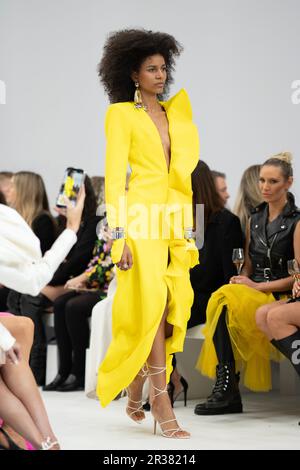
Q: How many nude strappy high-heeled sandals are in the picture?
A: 2